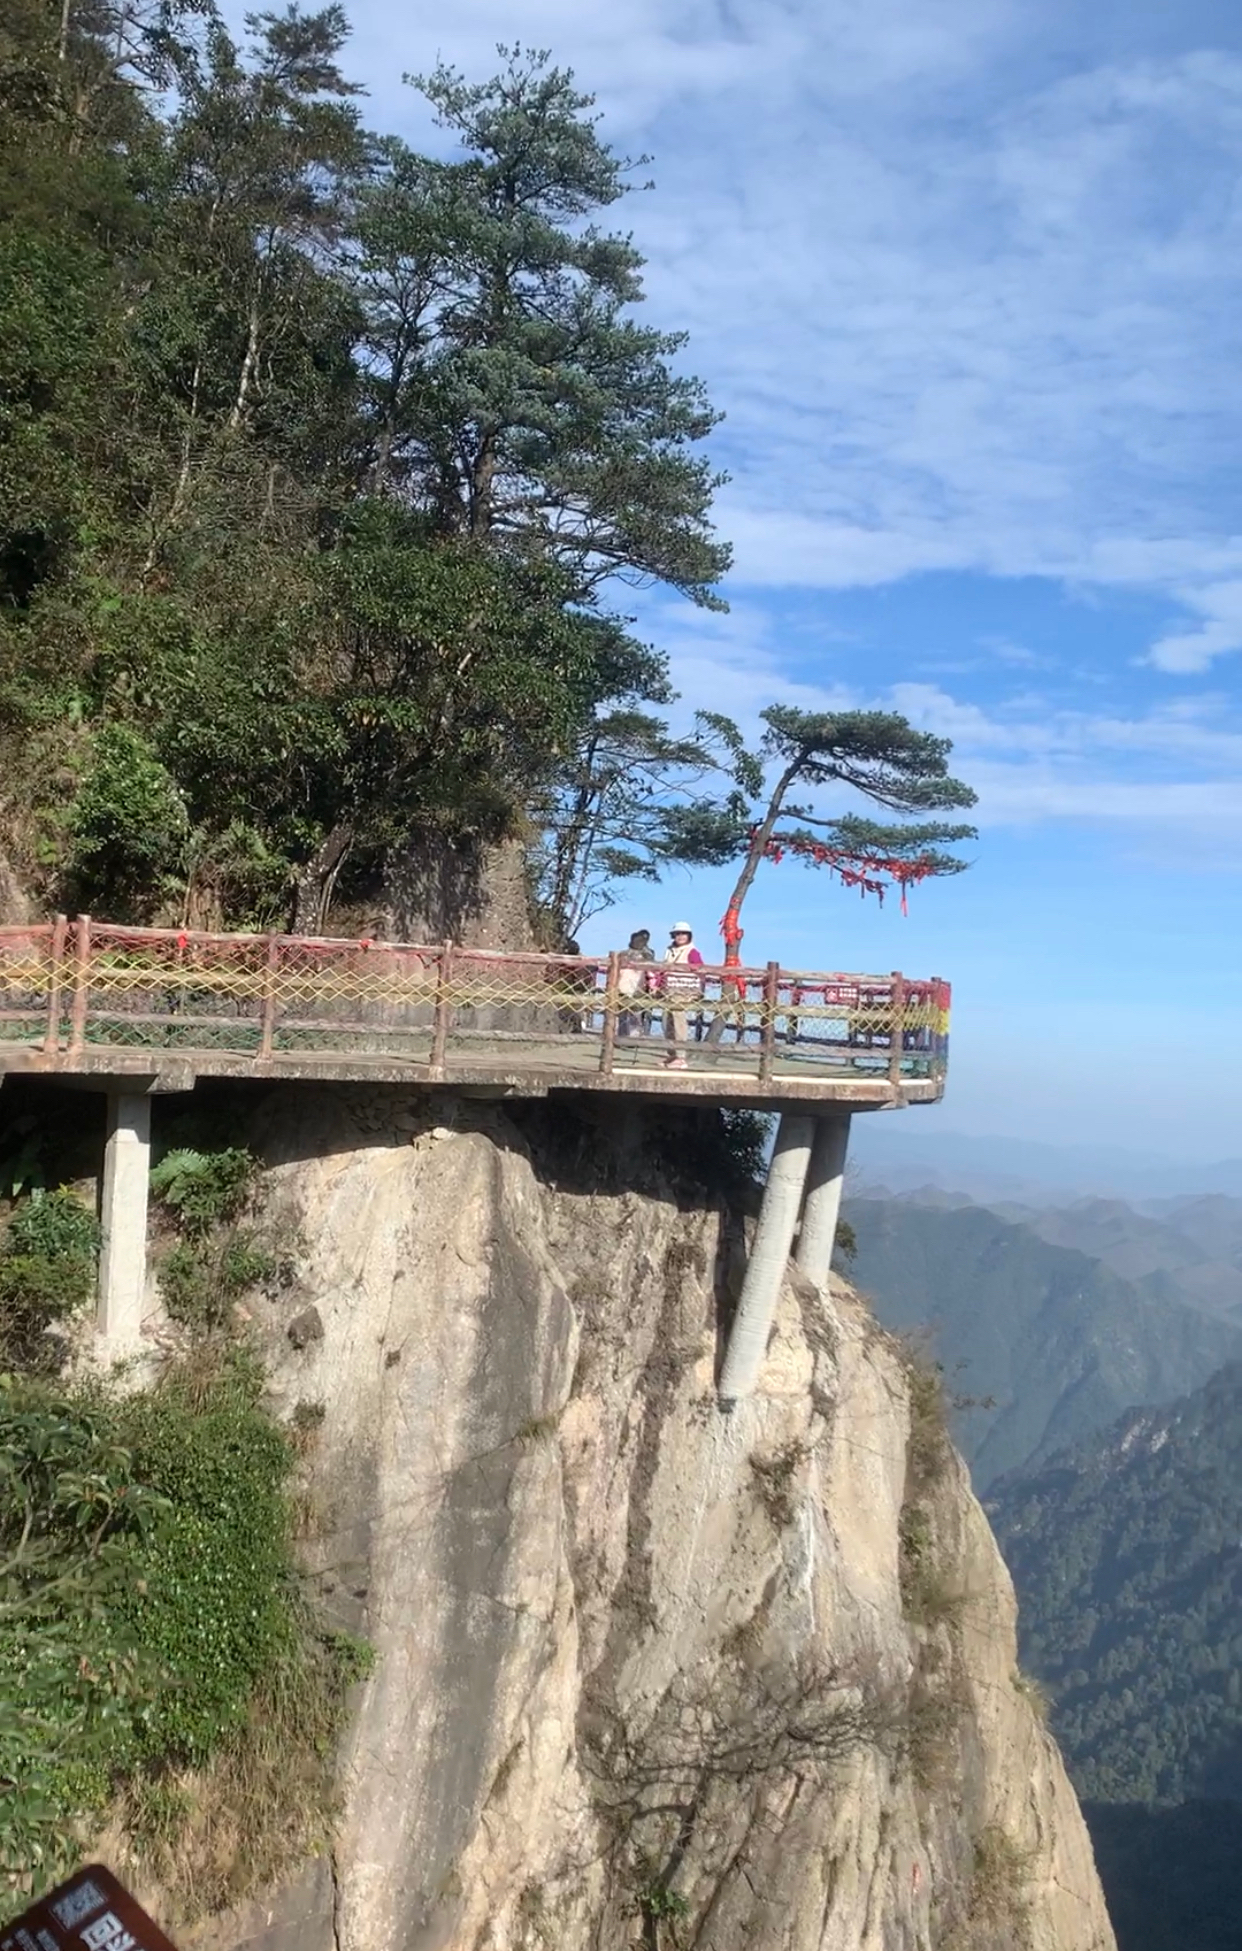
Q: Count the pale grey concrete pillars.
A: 3